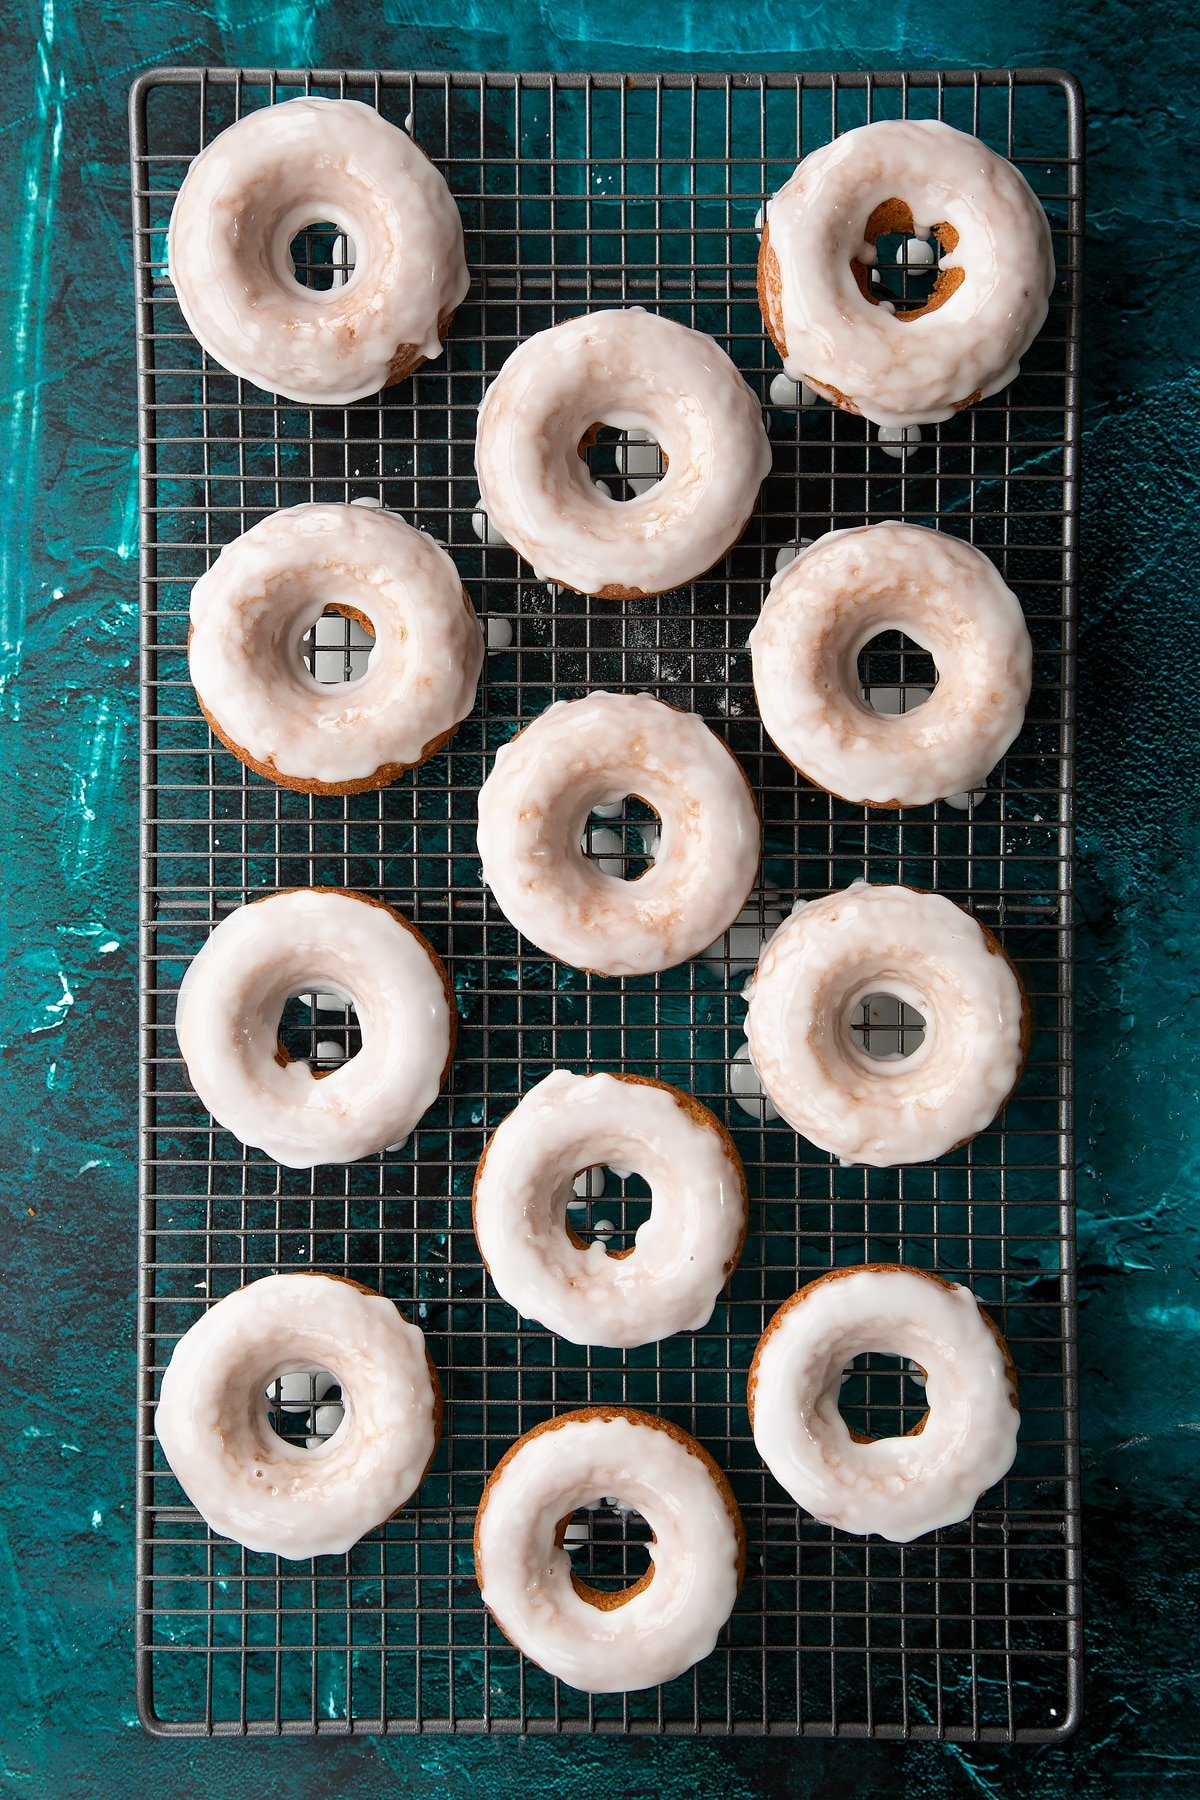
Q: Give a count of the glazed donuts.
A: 12